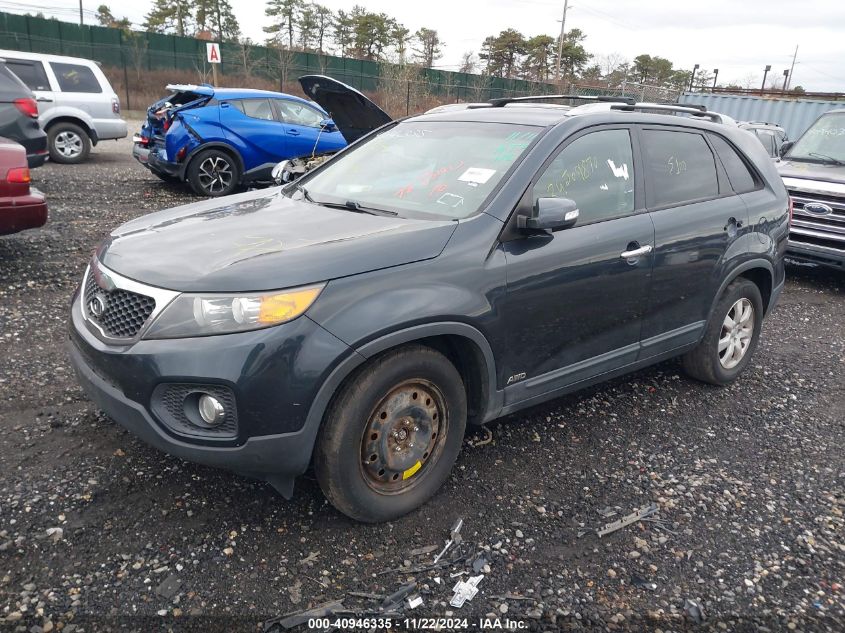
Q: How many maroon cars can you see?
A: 1